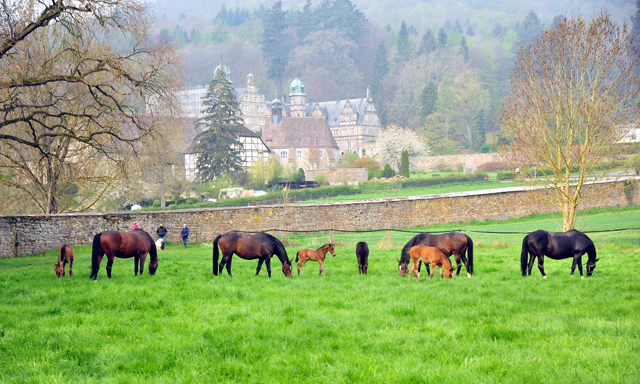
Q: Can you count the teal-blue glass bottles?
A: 0